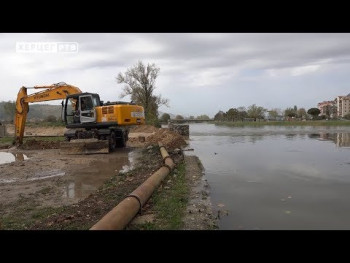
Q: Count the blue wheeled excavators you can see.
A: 0